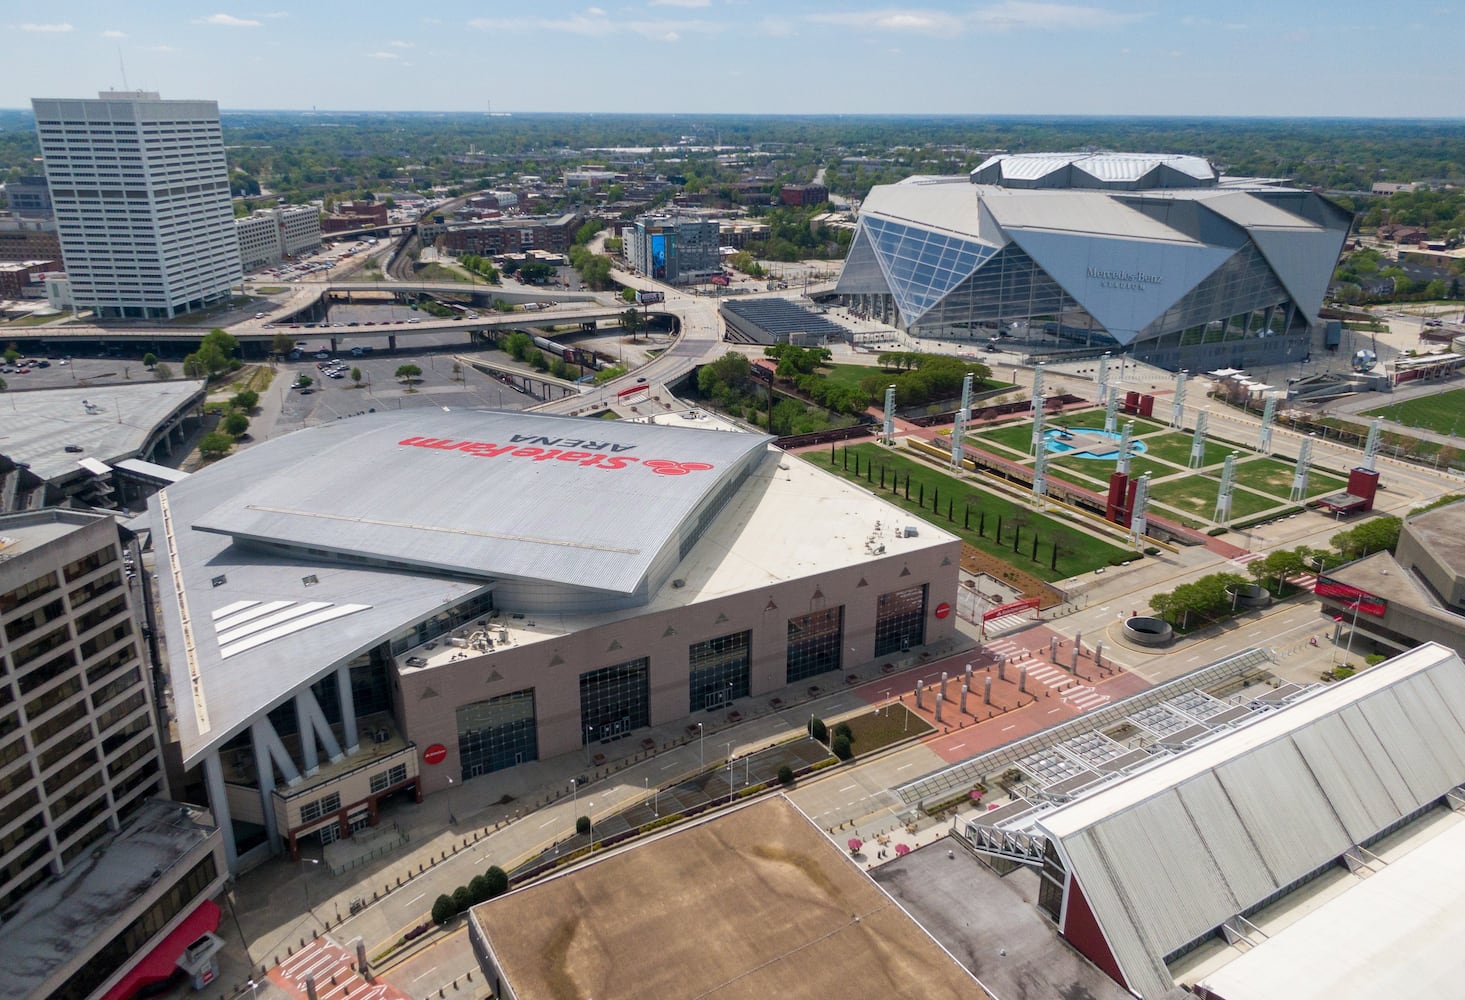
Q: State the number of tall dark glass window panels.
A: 5